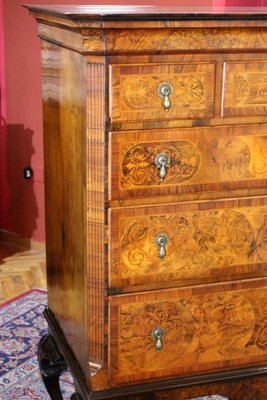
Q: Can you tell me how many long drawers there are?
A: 3